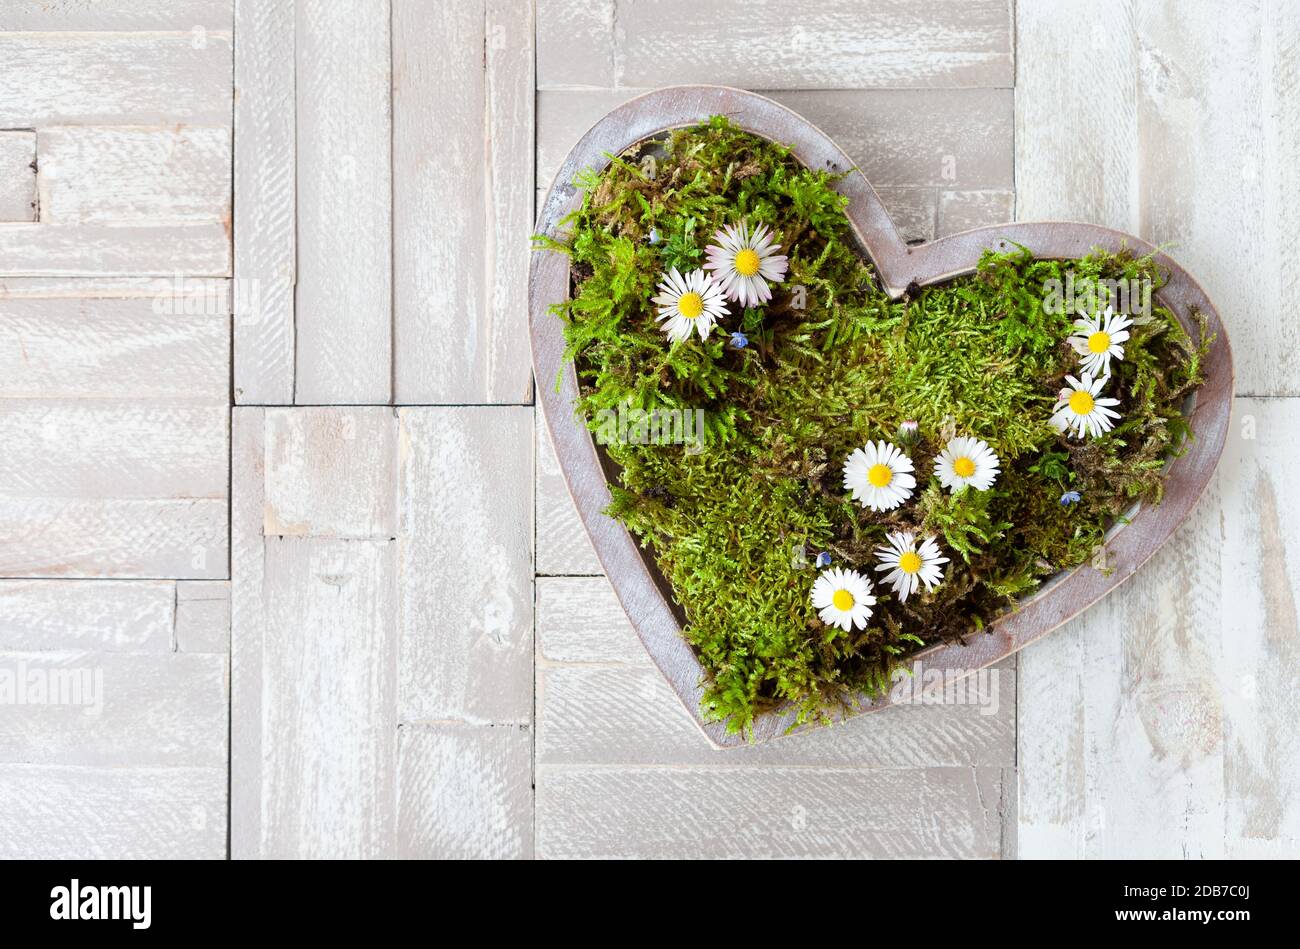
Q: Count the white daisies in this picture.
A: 8